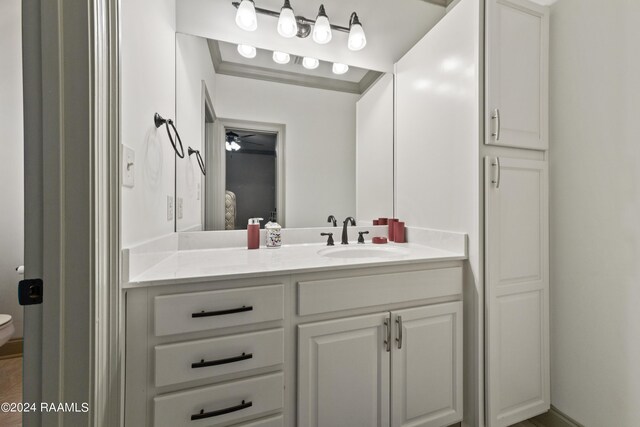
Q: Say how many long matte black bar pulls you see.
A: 3